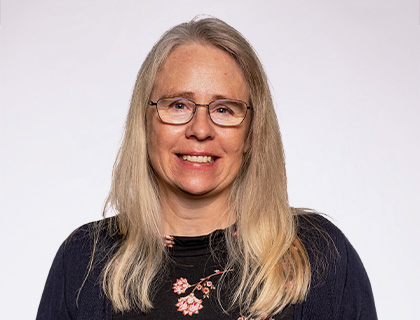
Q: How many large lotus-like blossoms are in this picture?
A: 2